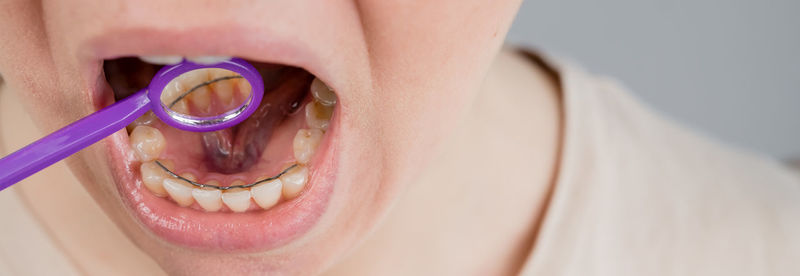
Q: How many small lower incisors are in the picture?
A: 4